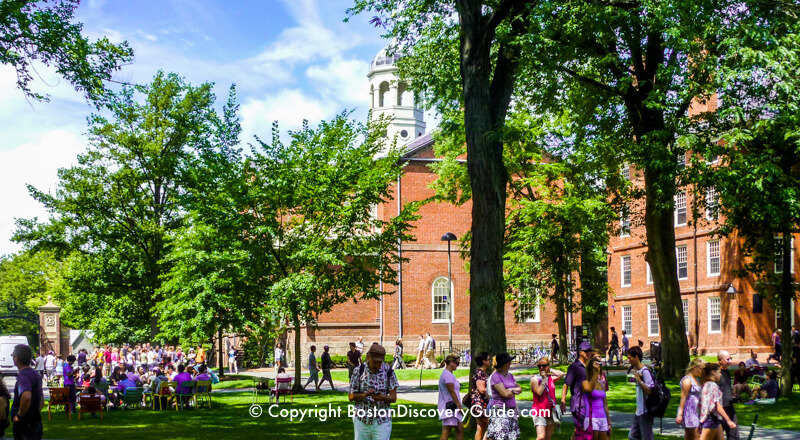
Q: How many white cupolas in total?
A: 1